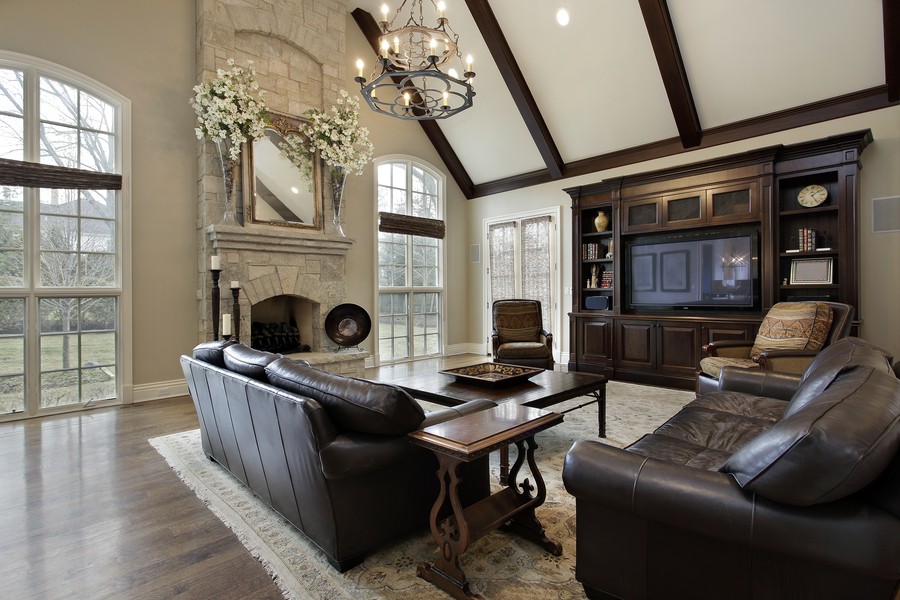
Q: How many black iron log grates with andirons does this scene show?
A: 1